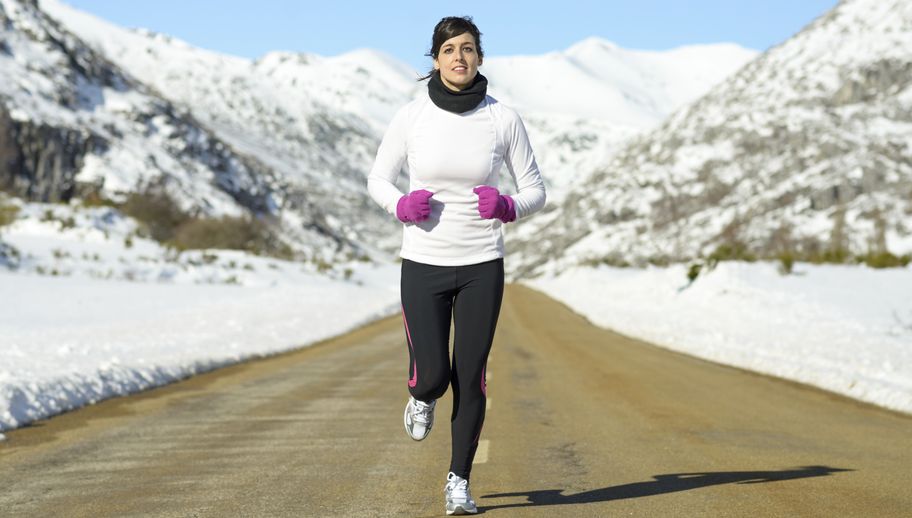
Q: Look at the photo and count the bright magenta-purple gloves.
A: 2